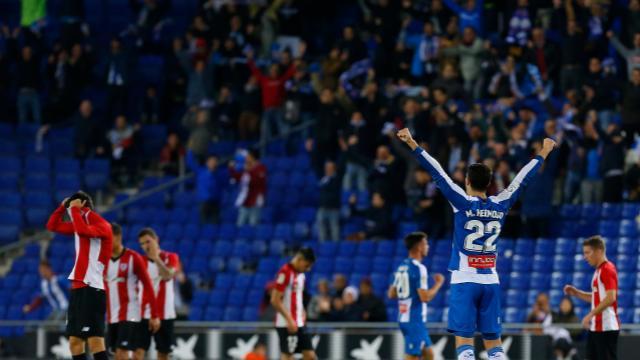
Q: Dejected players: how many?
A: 5